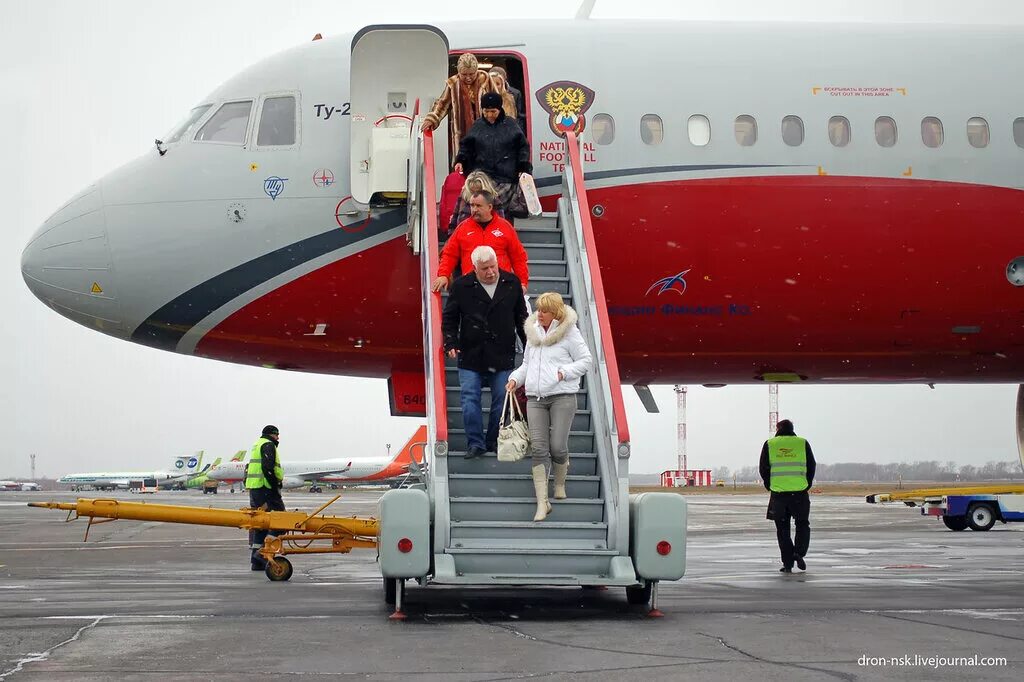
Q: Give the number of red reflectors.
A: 2